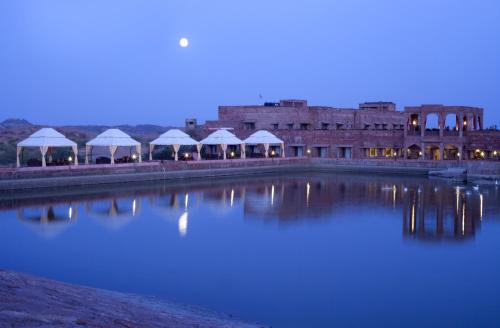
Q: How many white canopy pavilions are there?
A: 5